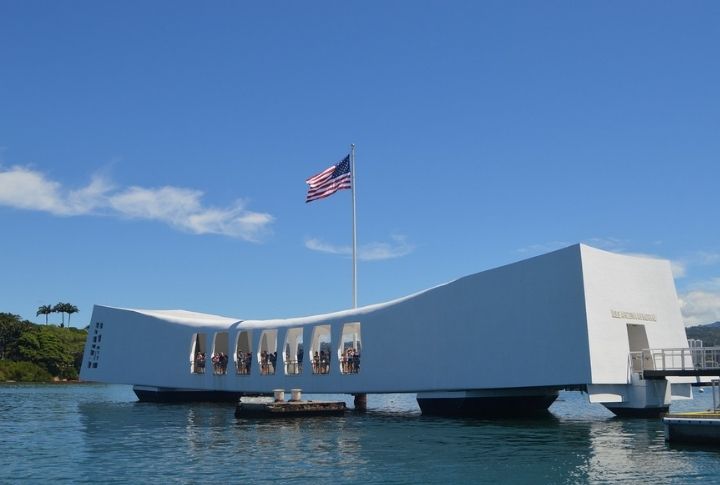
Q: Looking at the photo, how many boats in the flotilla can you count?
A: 0